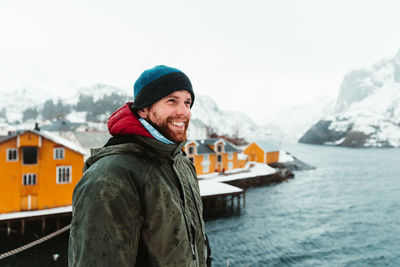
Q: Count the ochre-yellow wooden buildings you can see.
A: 3